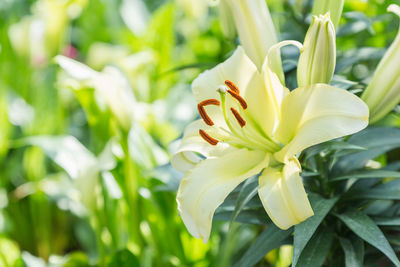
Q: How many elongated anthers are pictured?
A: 6